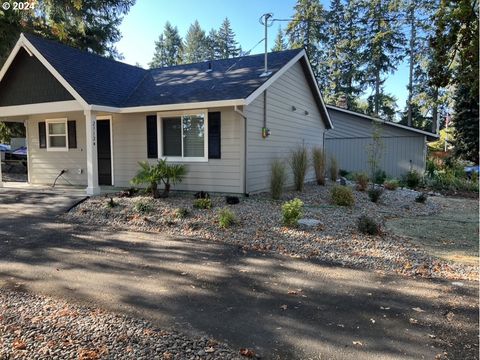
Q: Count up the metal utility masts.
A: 1